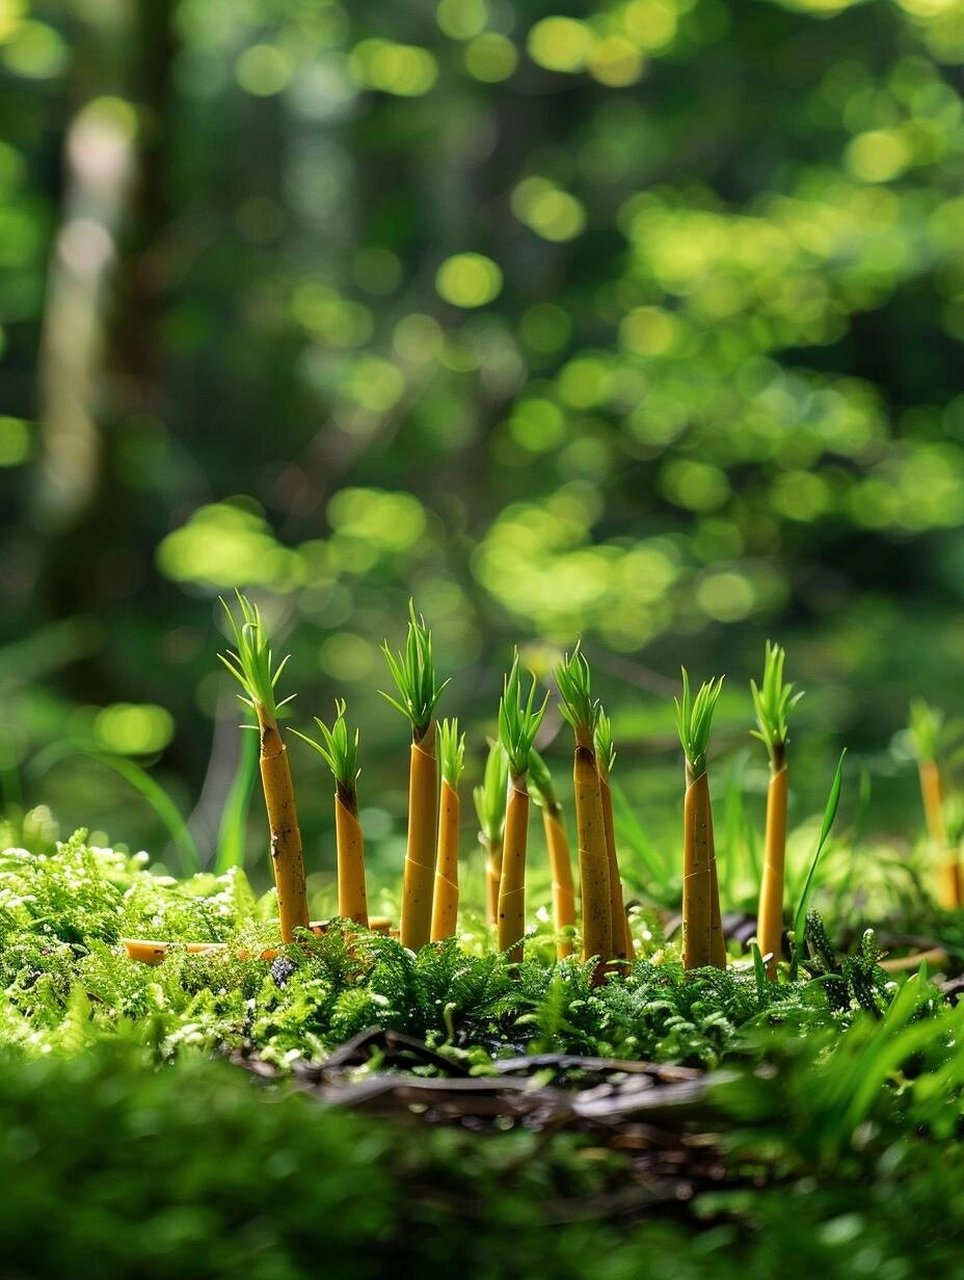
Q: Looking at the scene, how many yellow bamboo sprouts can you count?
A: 12